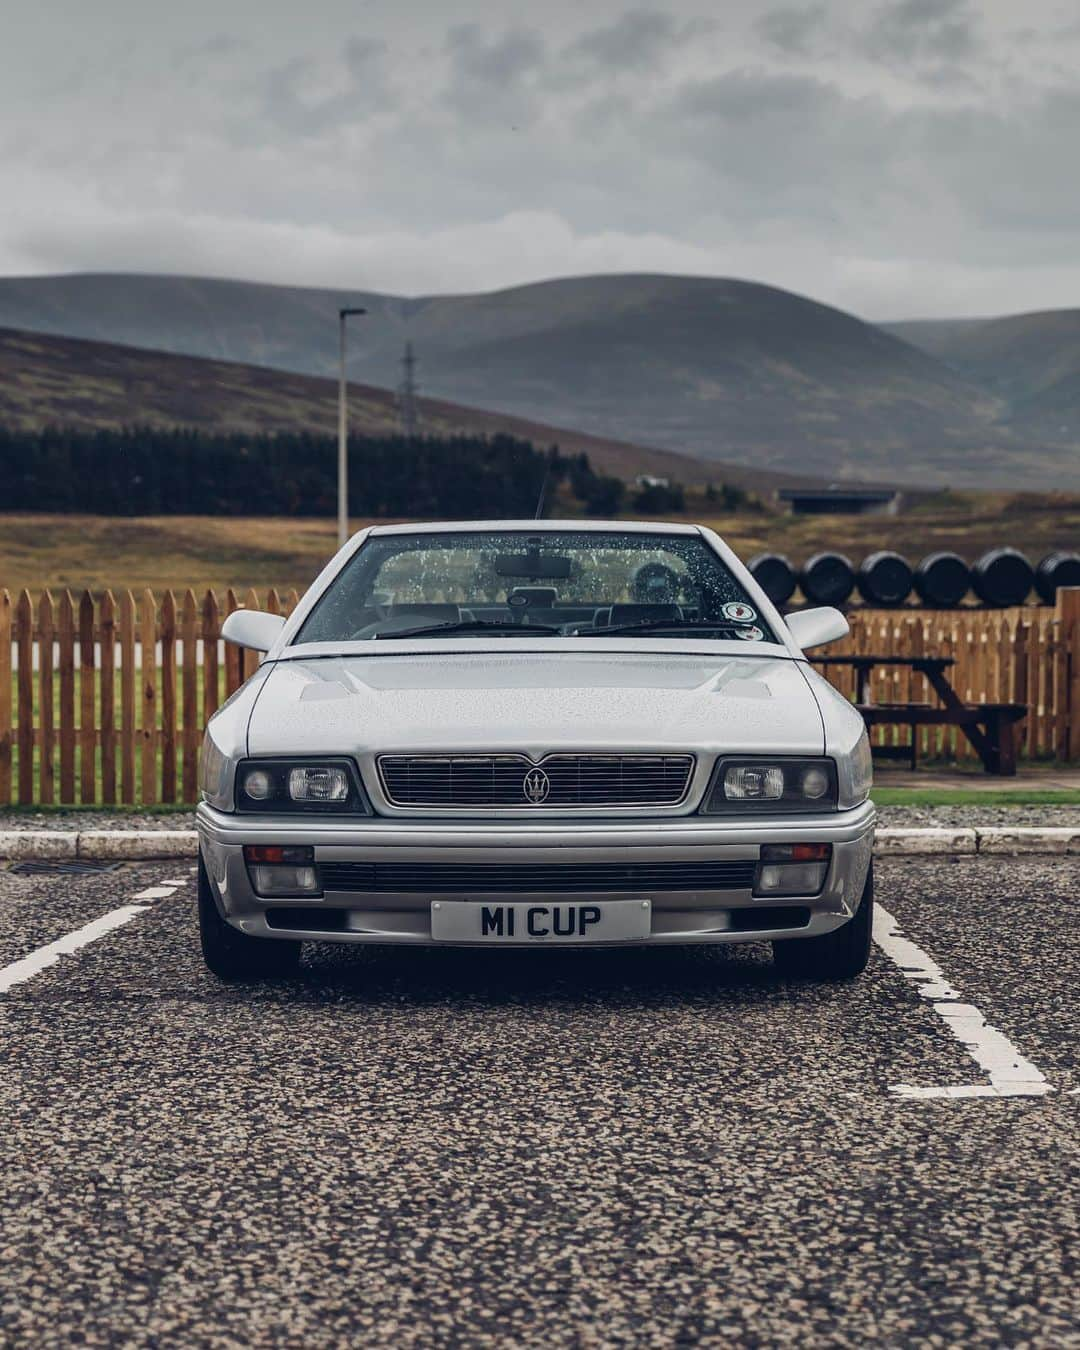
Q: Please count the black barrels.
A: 6